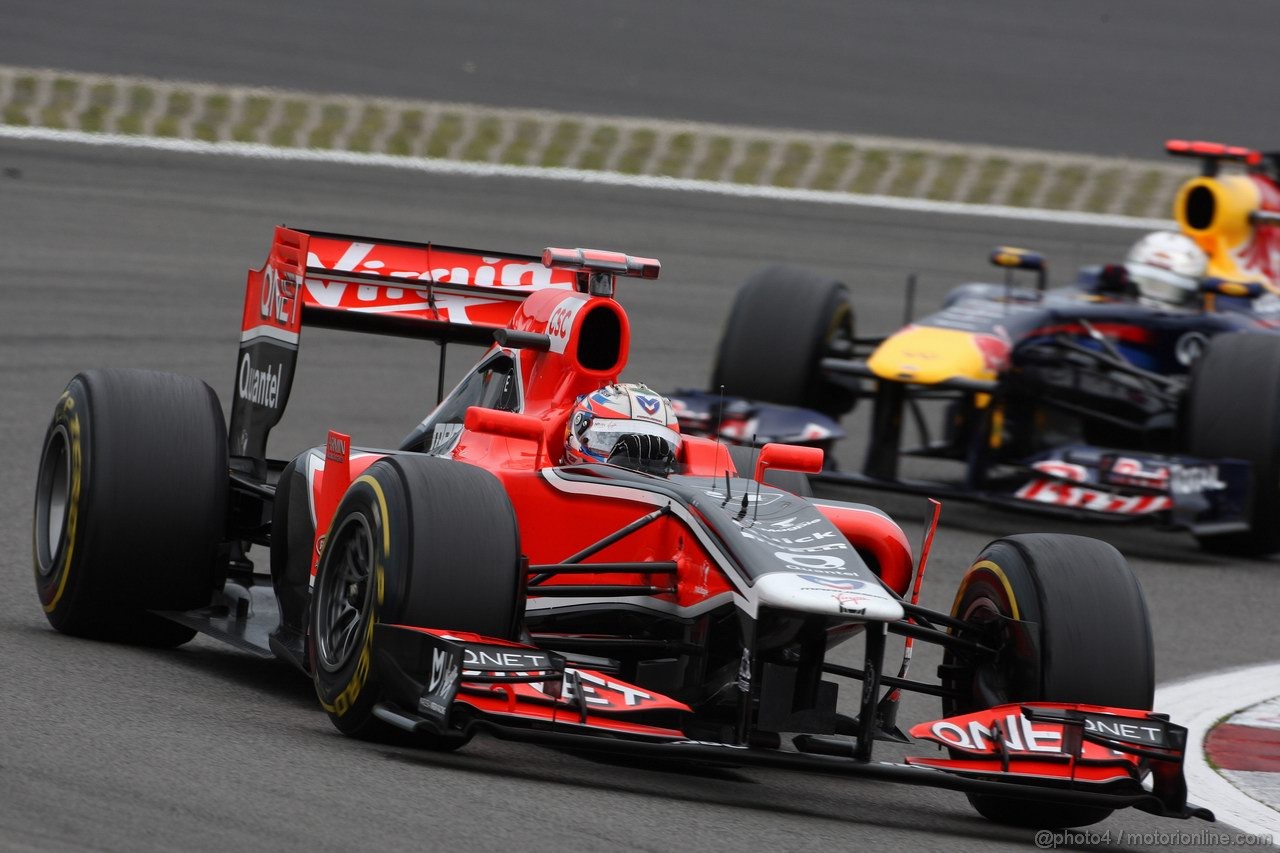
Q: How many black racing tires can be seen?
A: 5